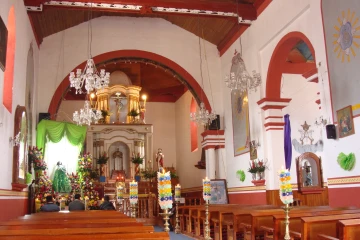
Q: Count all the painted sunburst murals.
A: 2